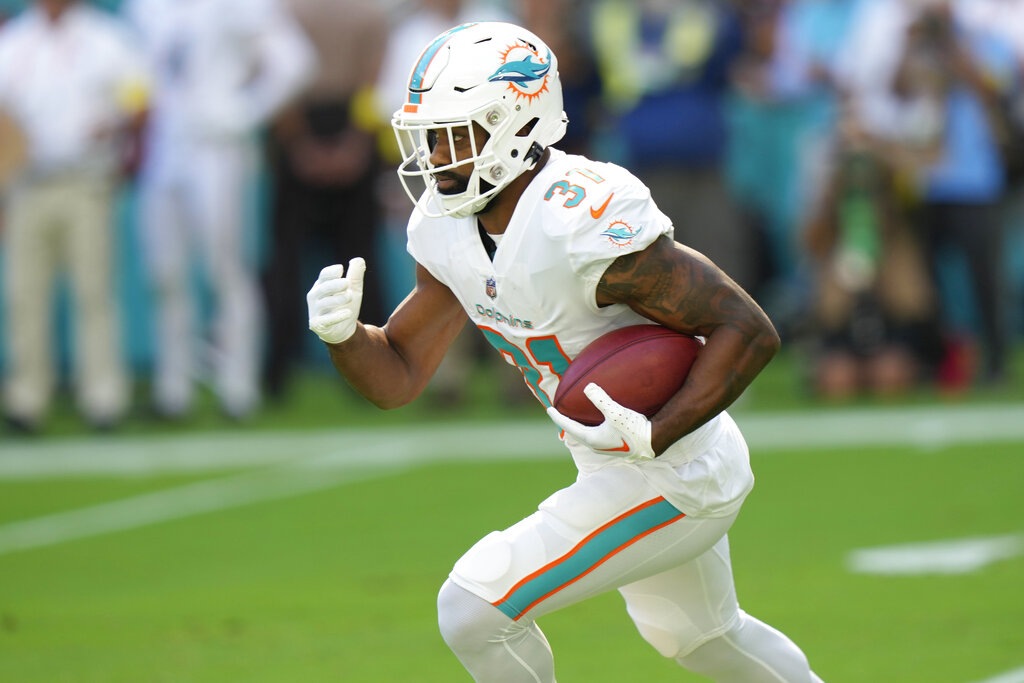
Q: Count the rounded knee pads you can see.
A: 2